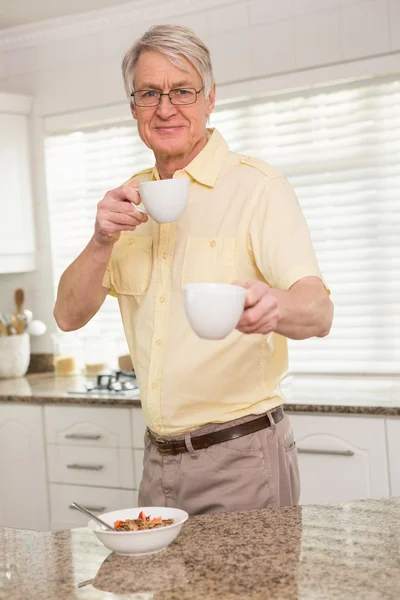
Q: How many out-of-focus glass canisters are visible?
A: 3